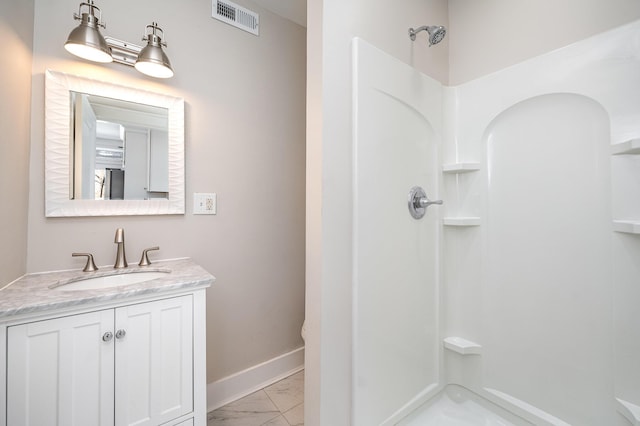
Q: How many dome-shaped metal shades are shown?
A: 2